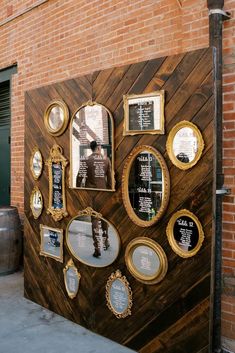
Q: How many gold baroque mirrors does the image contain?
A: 14